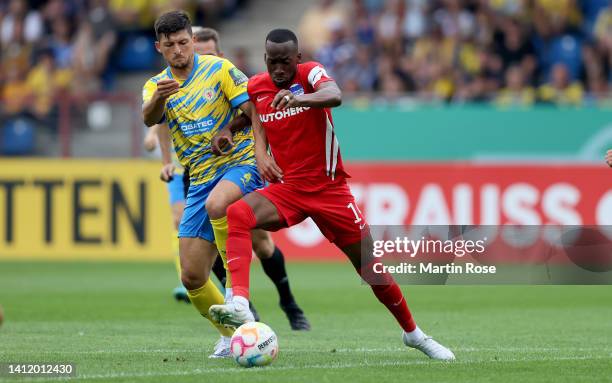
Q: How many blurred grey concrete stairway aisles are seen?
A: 1